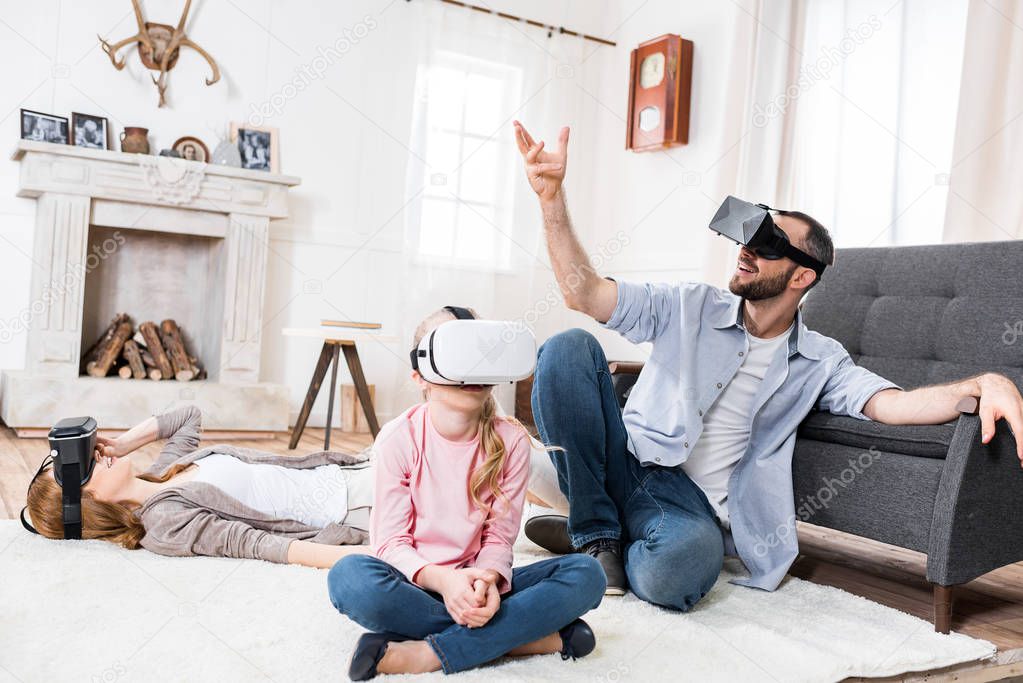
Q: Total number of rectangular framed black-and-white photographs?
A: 3